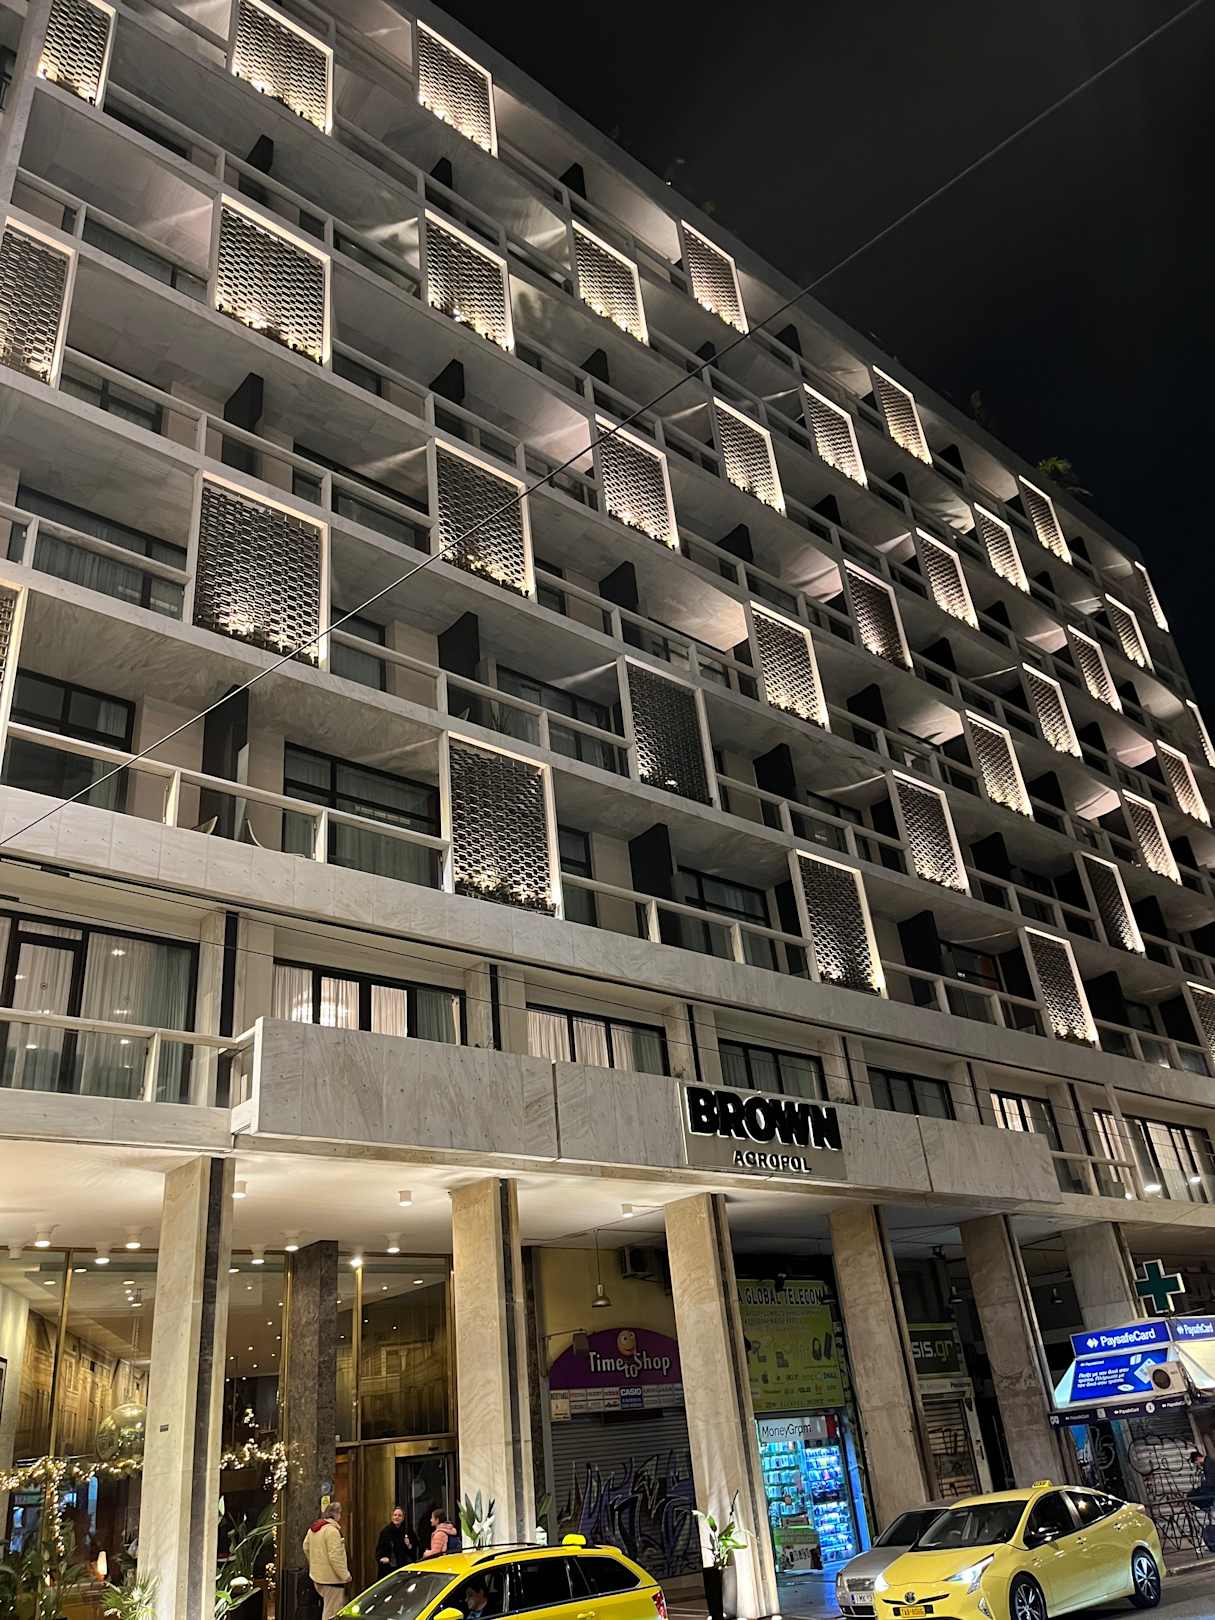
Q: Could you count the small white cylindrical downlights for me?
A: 11